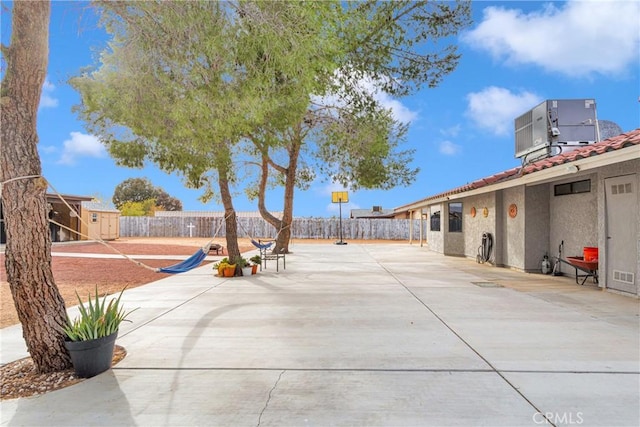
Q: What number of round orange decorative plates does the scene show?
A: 3